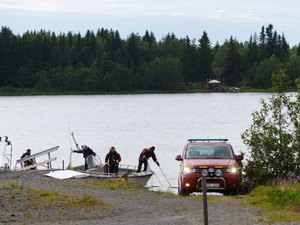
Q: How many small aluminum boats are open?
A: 1